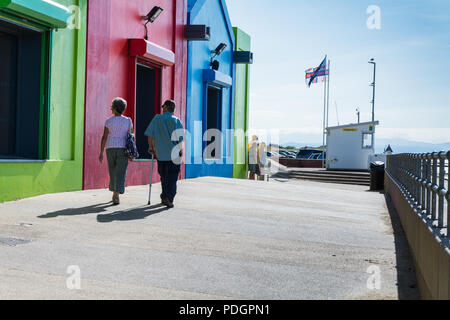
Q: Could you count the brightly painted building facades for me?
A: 4